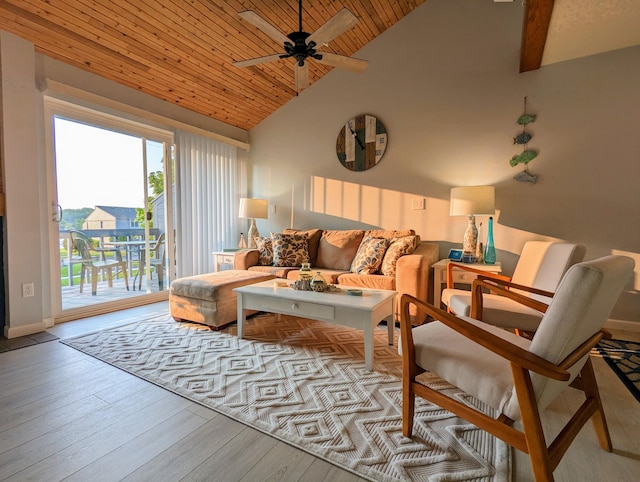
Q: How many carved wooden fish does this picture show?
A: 4